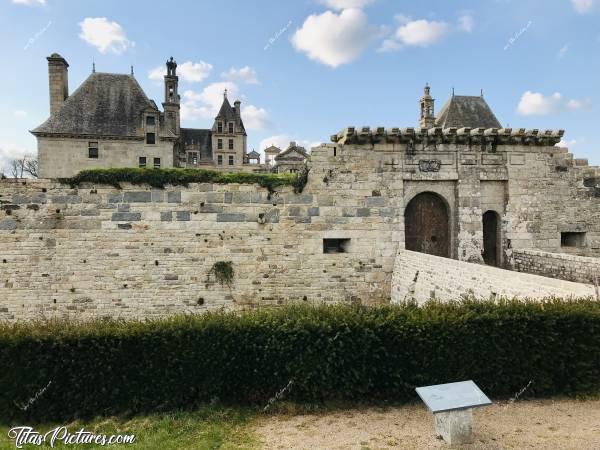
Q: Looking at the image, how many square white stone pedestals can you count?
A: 1